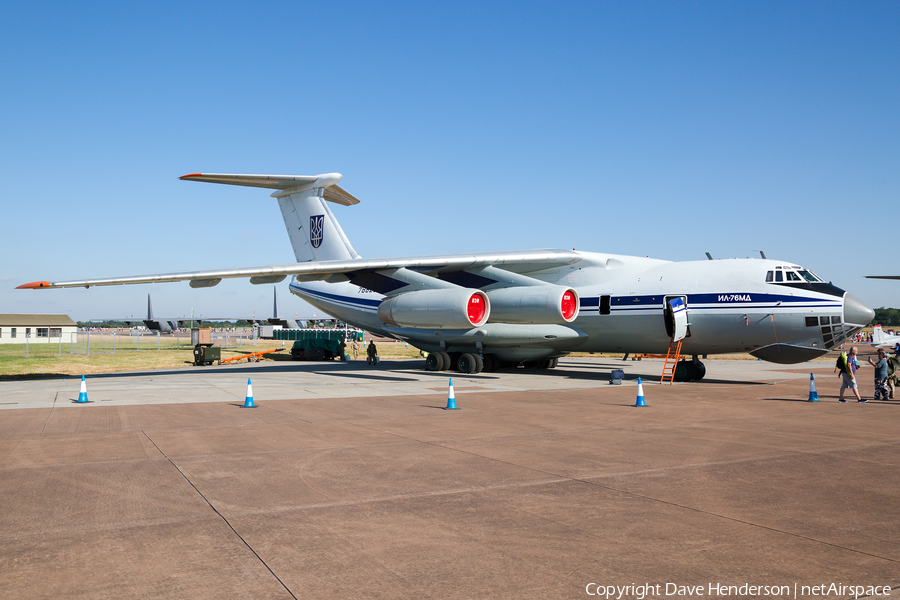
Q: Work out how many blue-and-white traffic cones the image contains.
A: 5